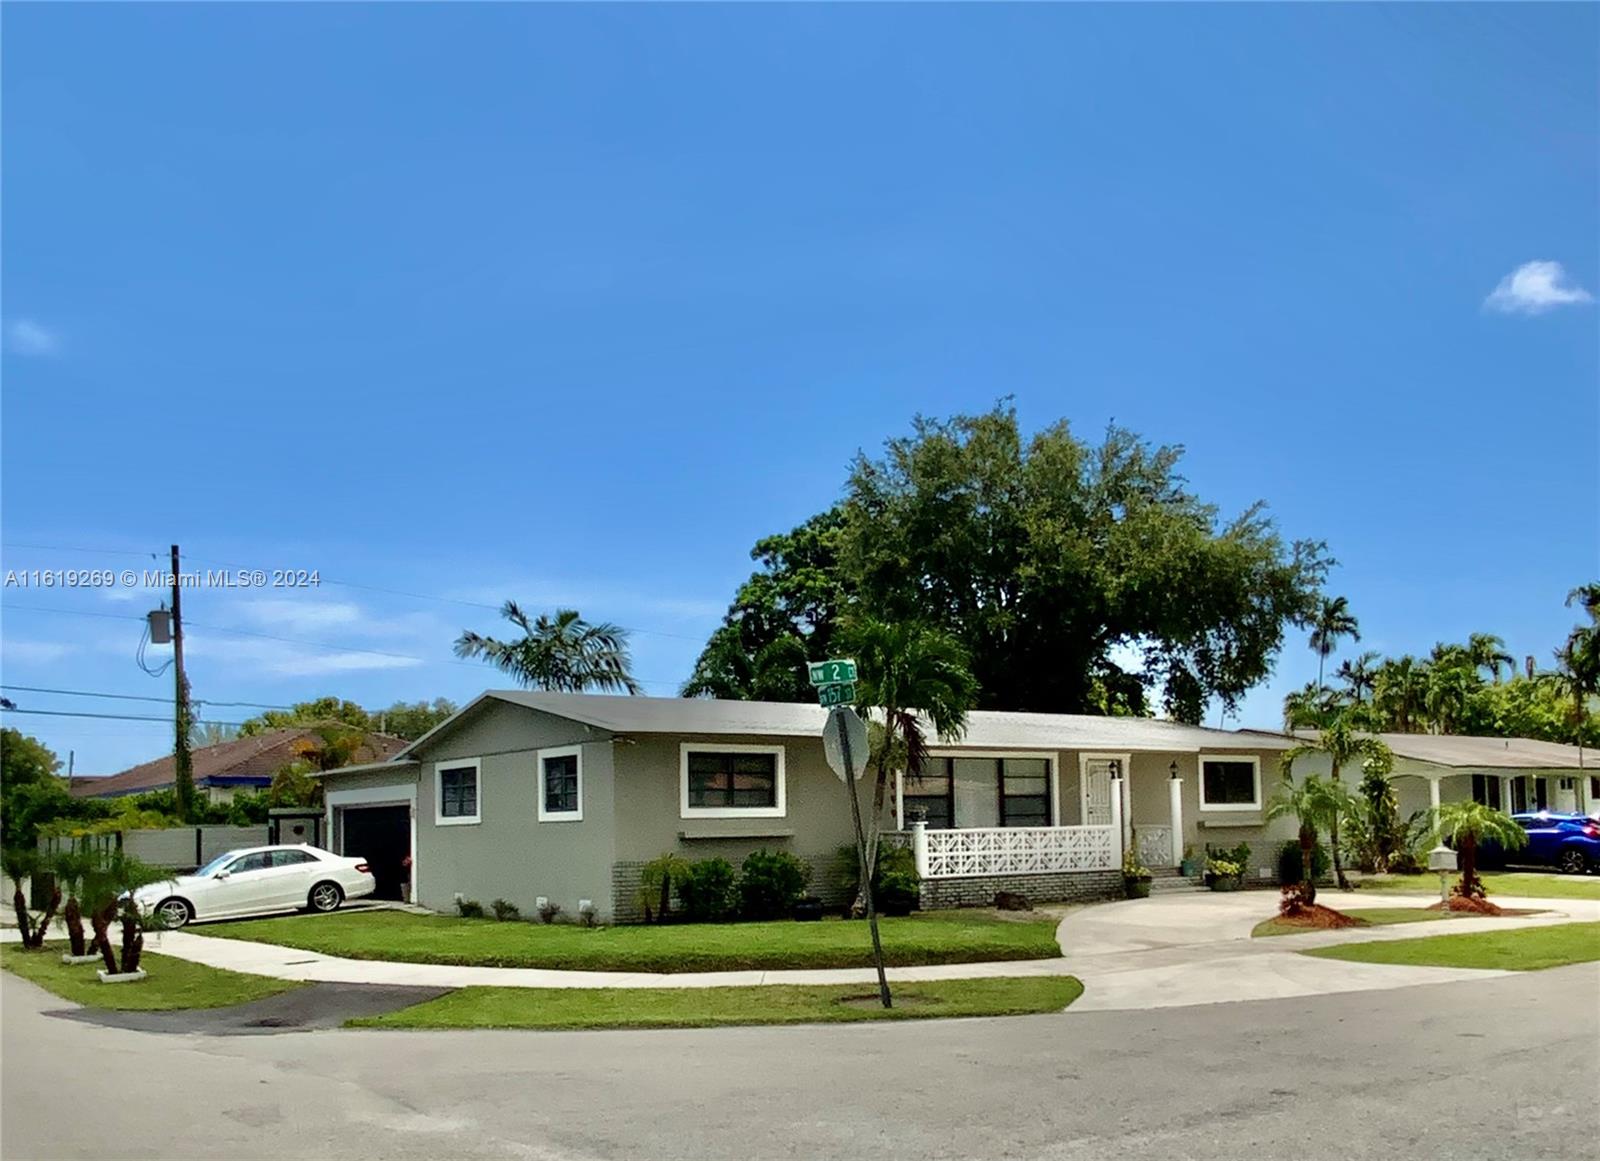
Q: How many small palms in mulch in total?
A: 2